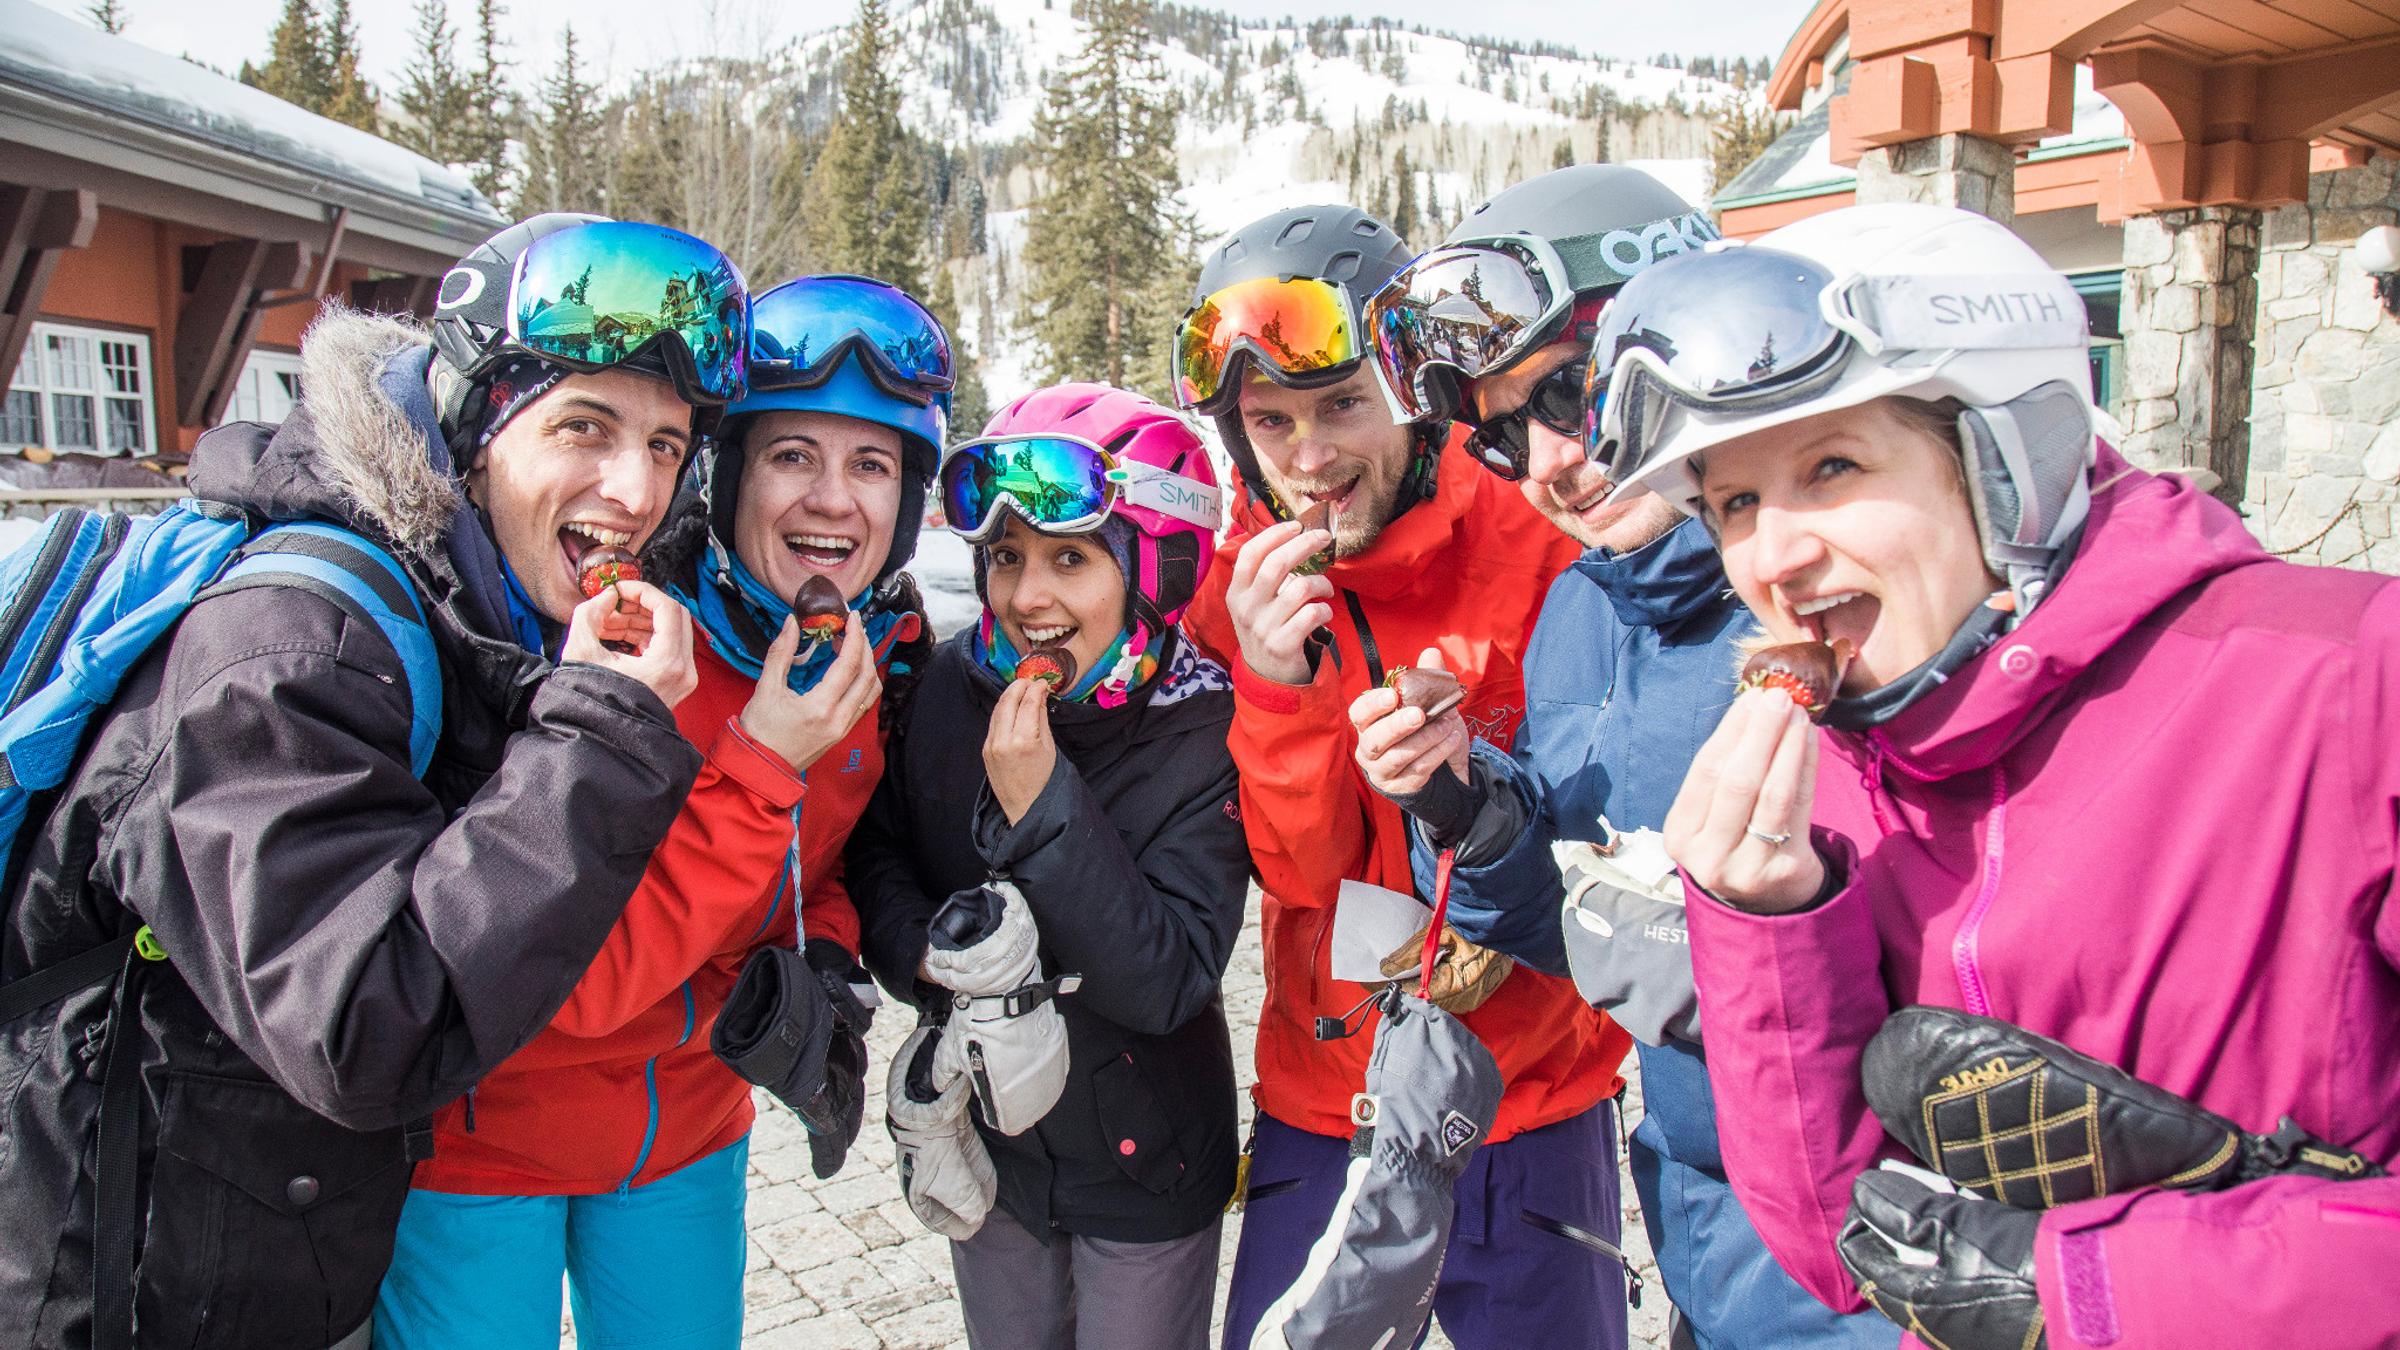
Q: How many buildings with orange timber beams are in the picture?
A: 1